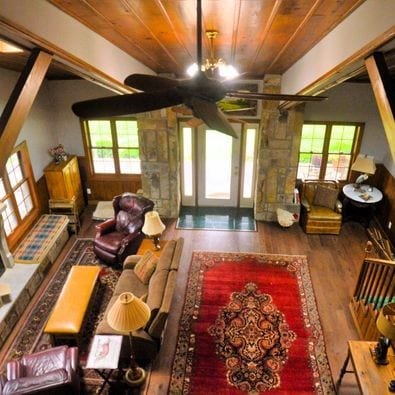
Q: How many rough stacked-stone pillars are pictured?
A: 2